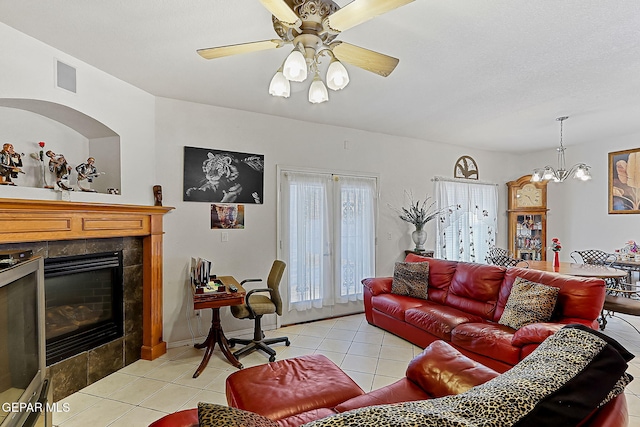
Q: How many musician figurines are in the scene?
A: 3